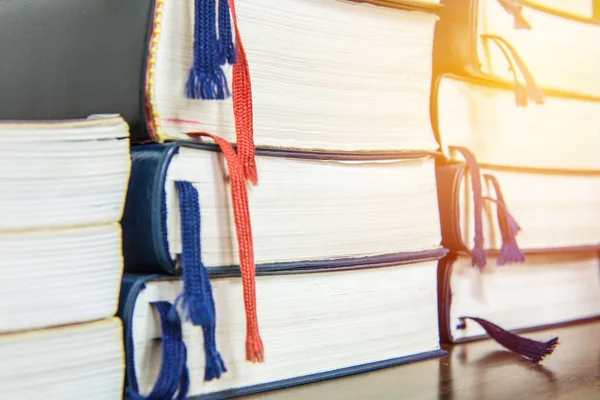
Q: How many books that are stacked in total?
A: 11